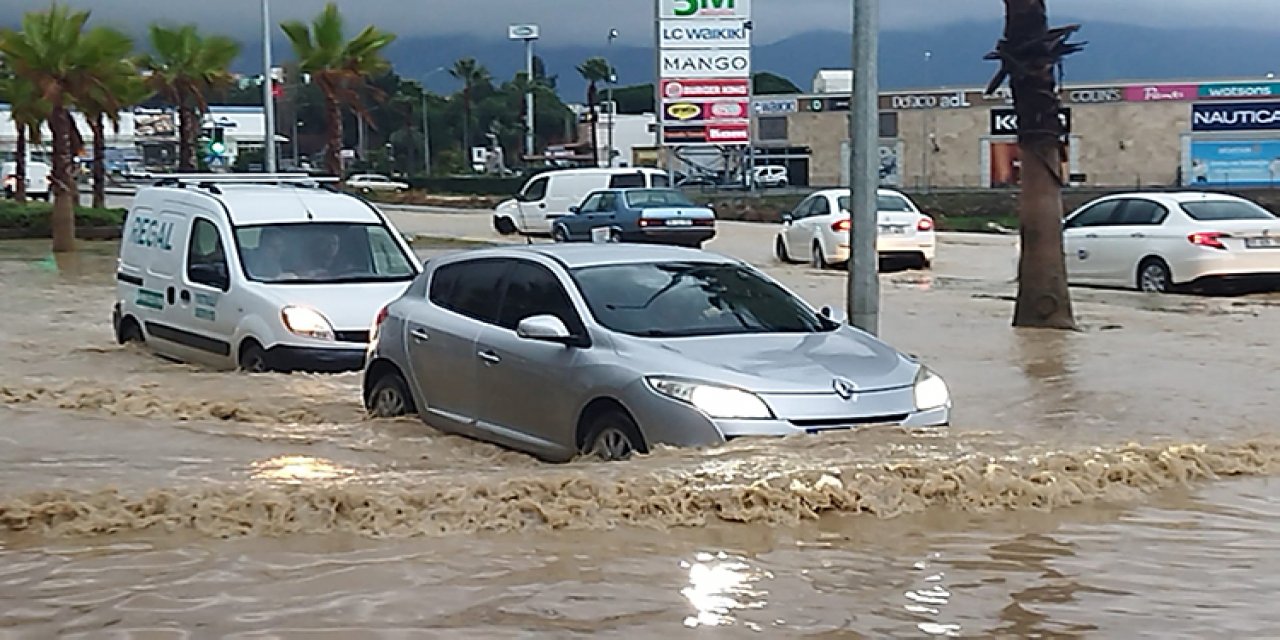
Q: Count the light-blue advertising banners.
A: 1